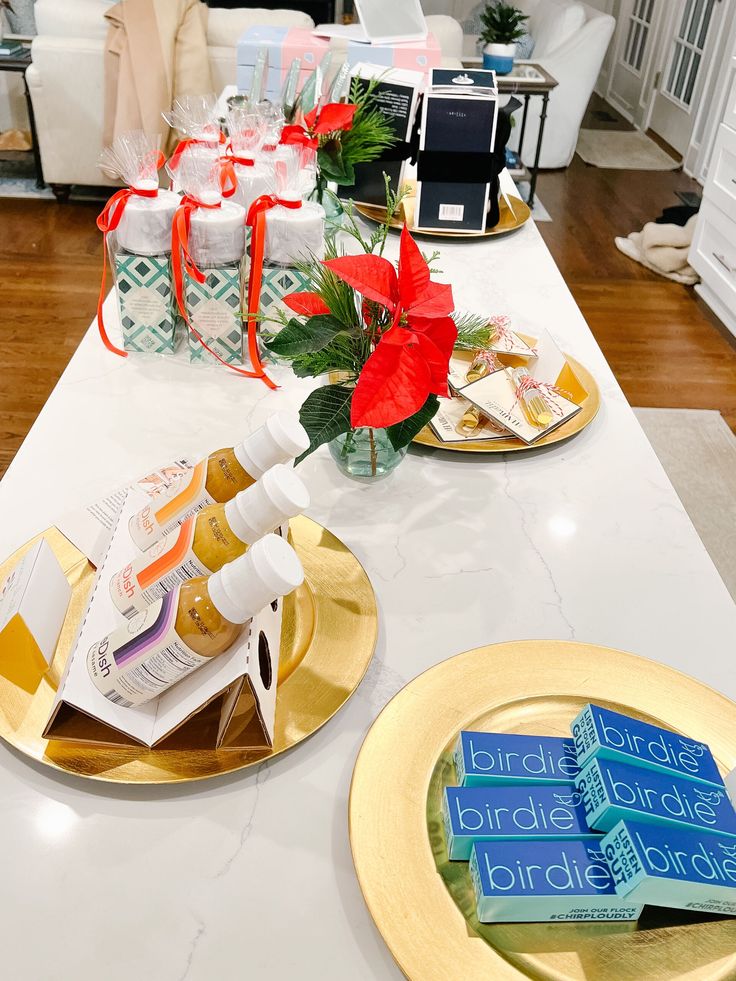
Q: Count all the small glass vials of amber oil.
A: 4